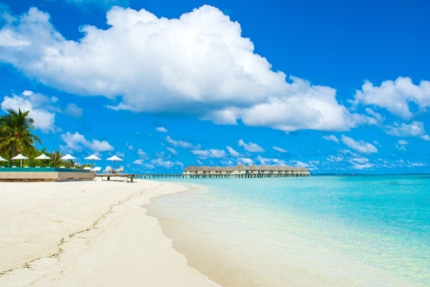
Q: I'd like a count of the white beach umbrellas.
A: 6